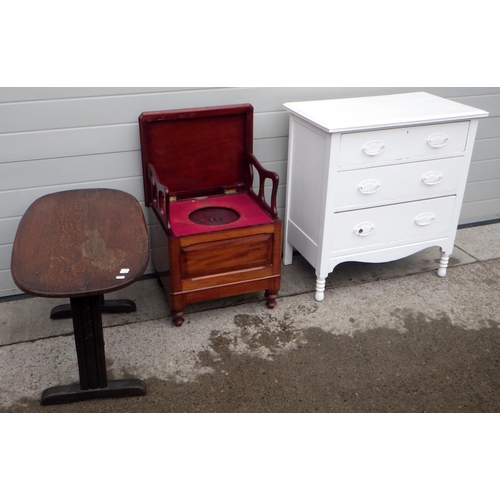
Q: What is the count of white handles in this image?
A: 6